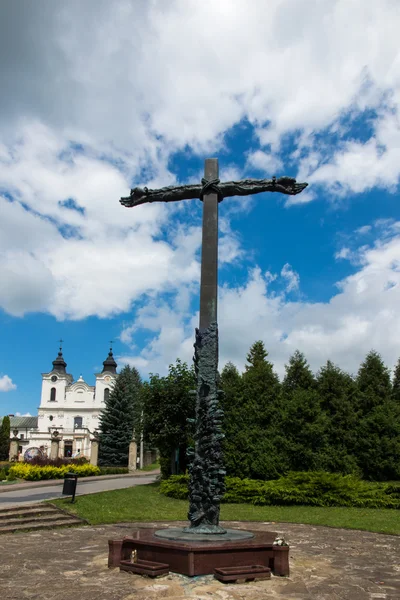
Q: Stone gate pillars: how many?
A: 4